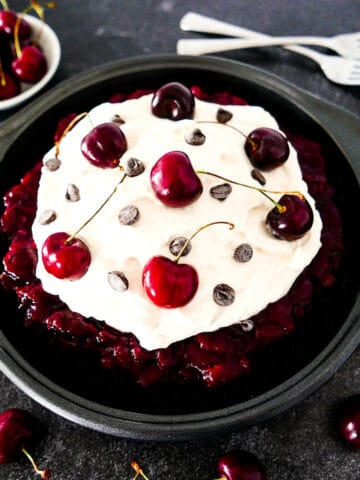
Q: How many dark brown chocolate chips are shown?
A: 15